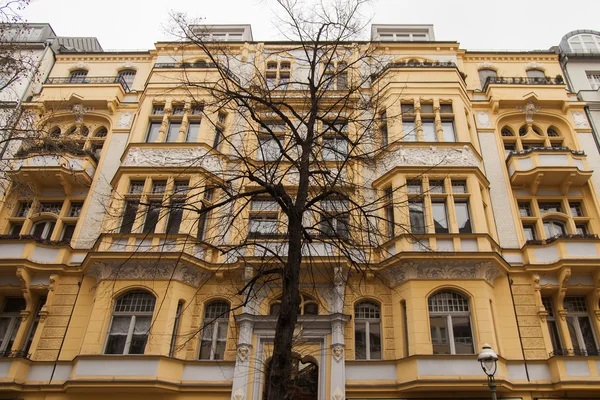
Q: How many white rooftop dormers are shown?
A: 2